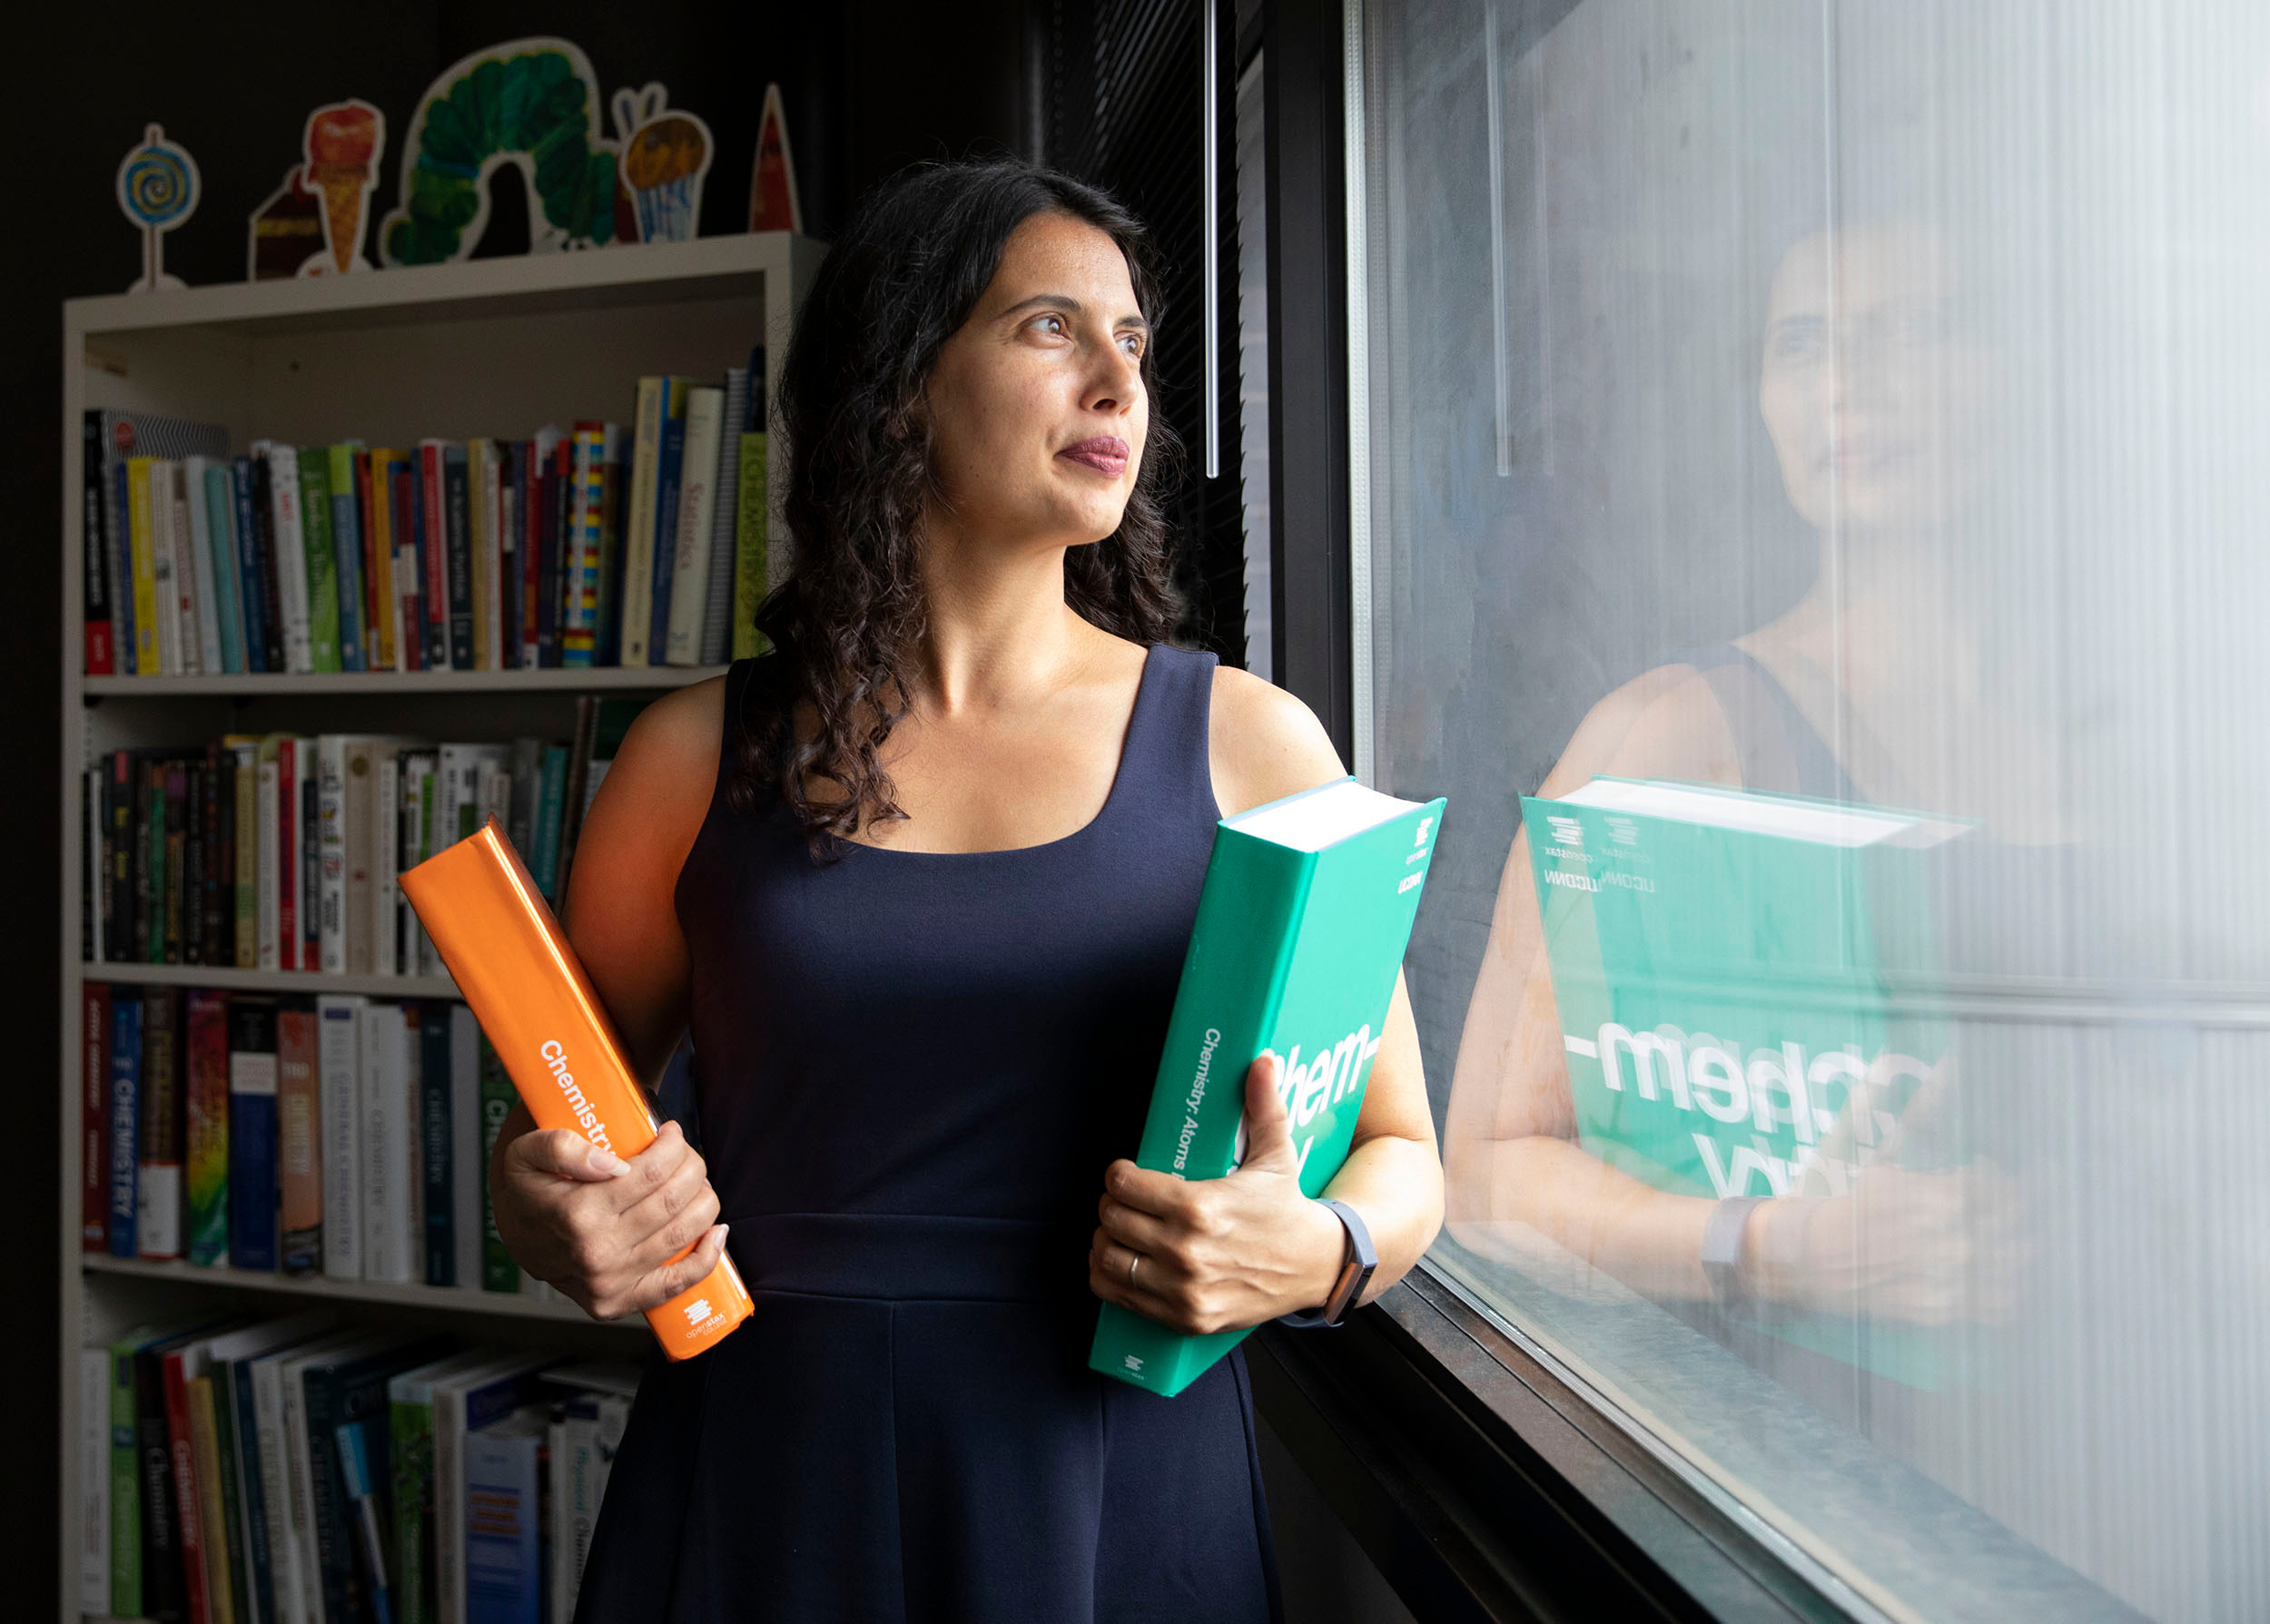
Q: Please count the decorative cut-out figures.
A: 6